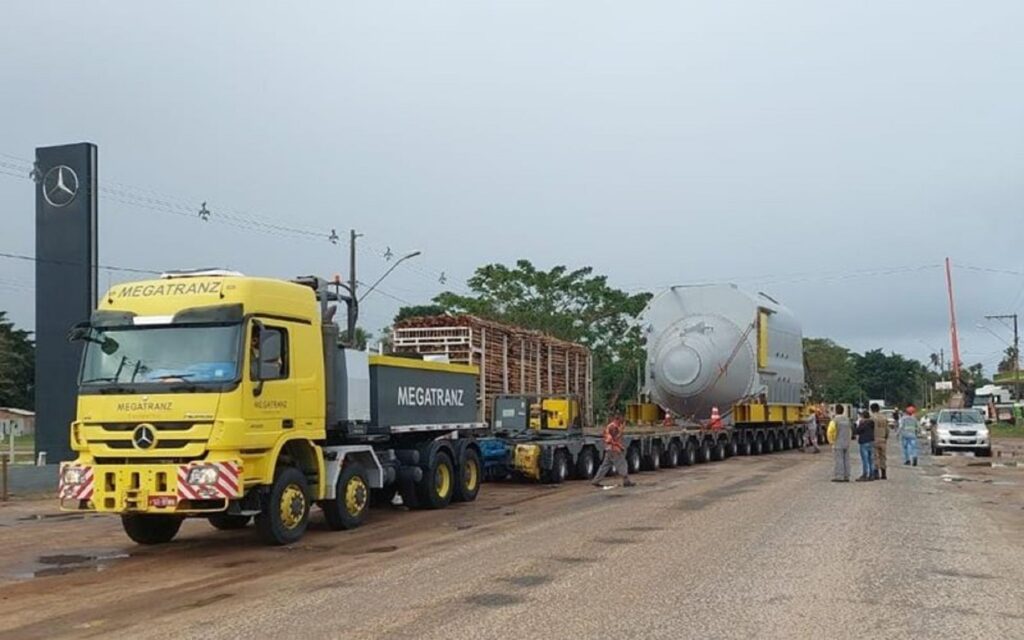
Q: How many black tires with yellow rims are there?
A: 4